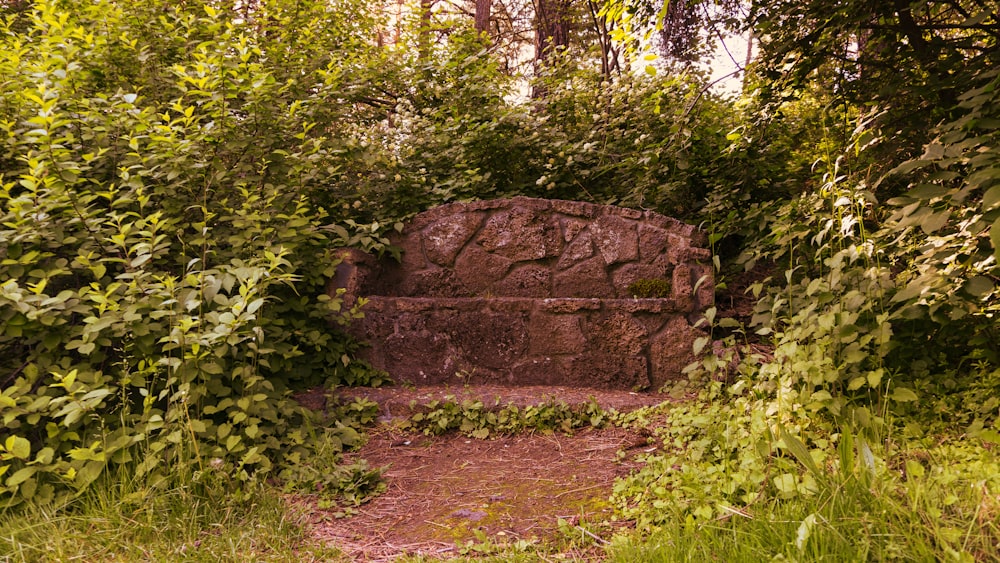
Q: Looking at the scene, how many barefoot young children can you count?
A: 0